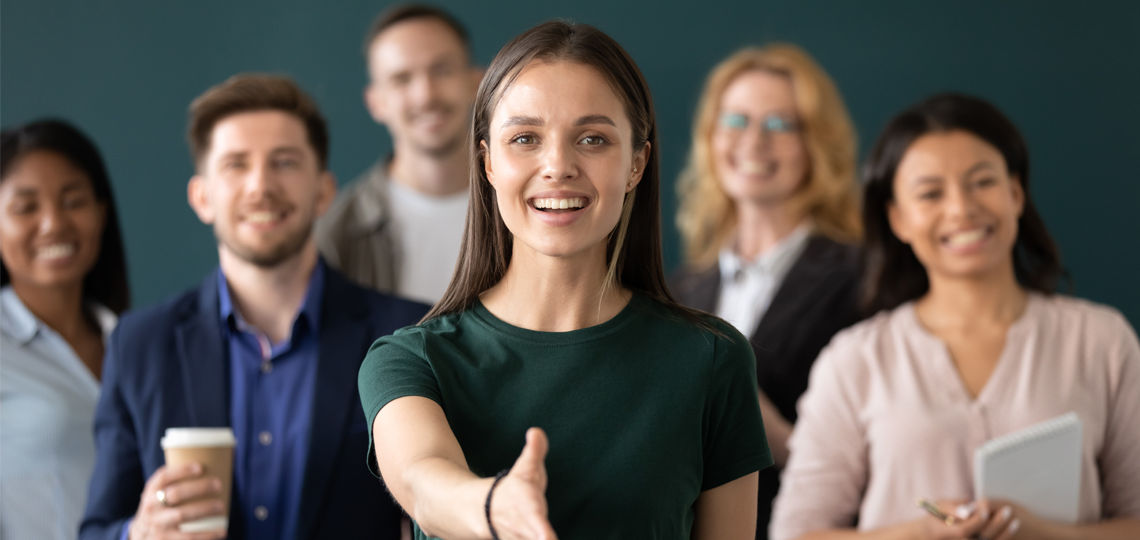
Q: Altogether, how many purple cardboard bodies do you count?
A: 0